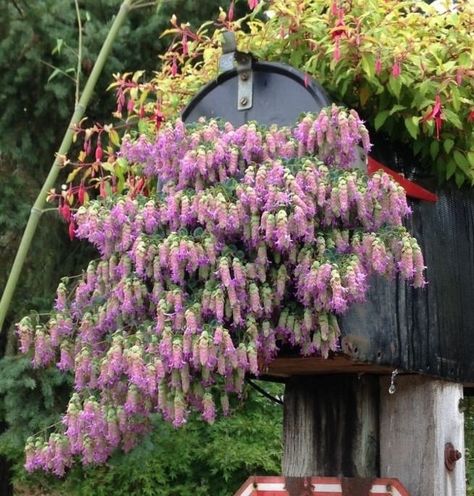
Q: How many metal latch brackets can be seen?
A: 1